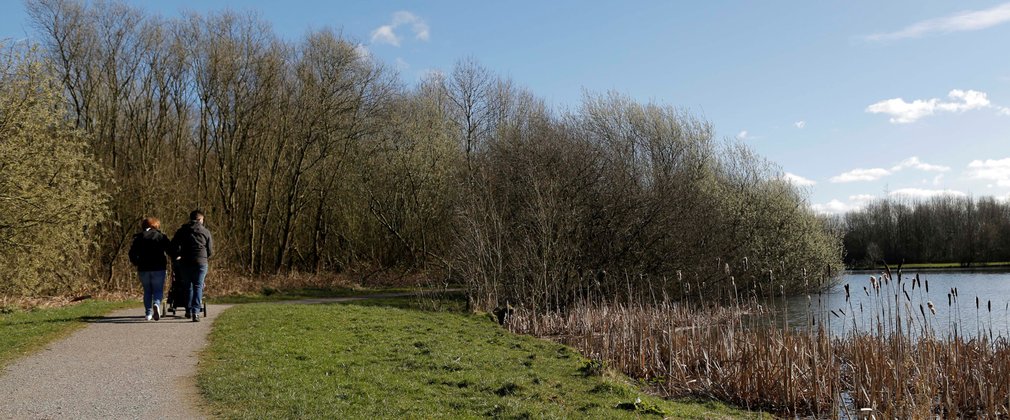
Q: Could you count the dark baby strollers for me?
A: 1